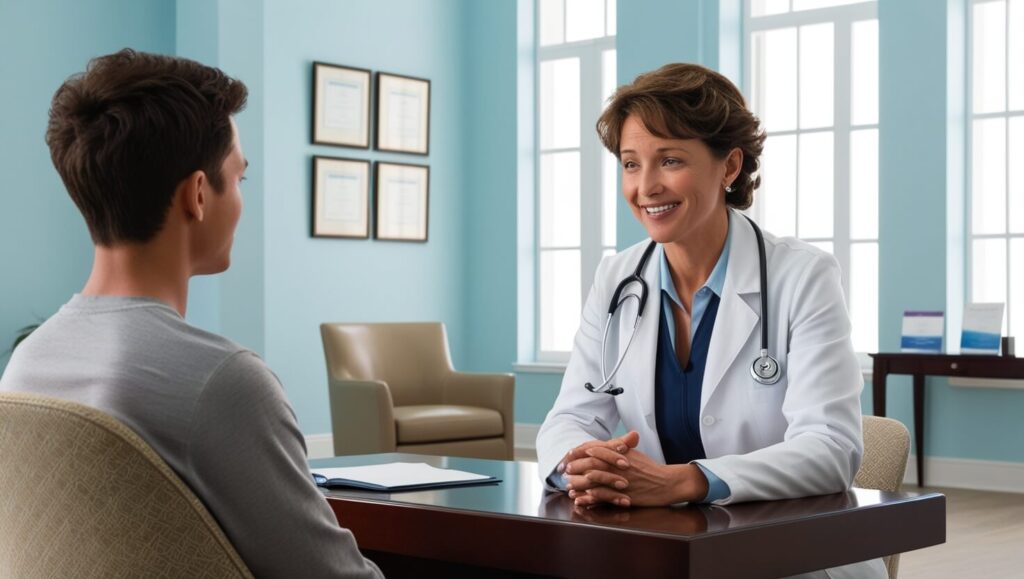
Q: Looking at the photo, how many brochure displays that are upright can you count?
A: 2